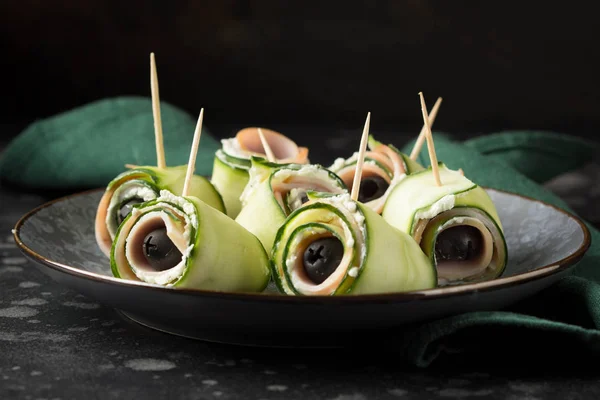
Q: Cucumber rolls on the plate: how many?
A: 7